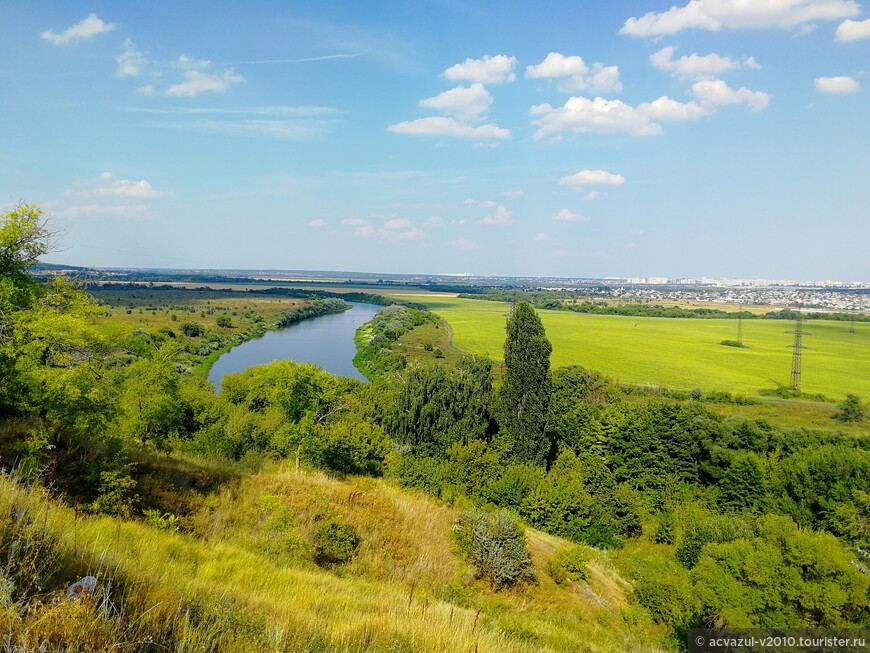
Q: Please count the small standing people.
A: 0